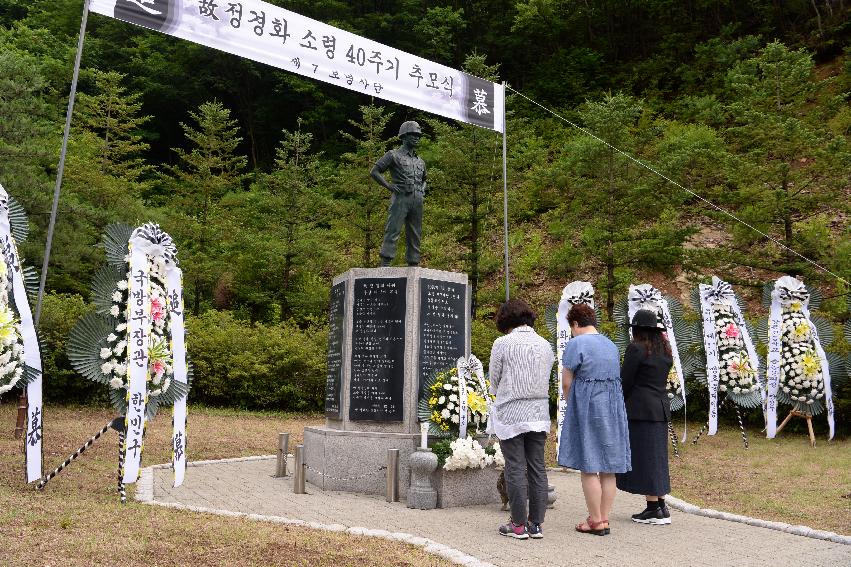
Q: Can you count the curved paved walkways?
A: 1